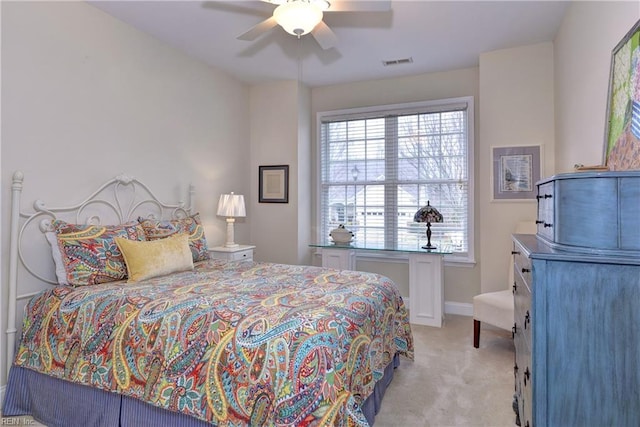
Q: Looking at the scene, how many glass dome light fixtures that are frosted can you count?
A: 1